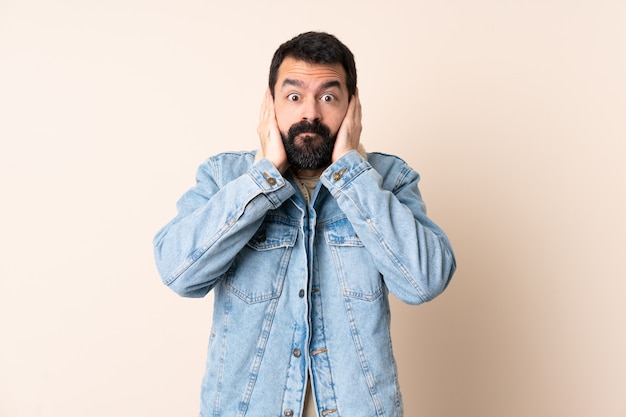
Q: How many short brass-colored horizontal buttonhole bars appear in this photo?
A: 3